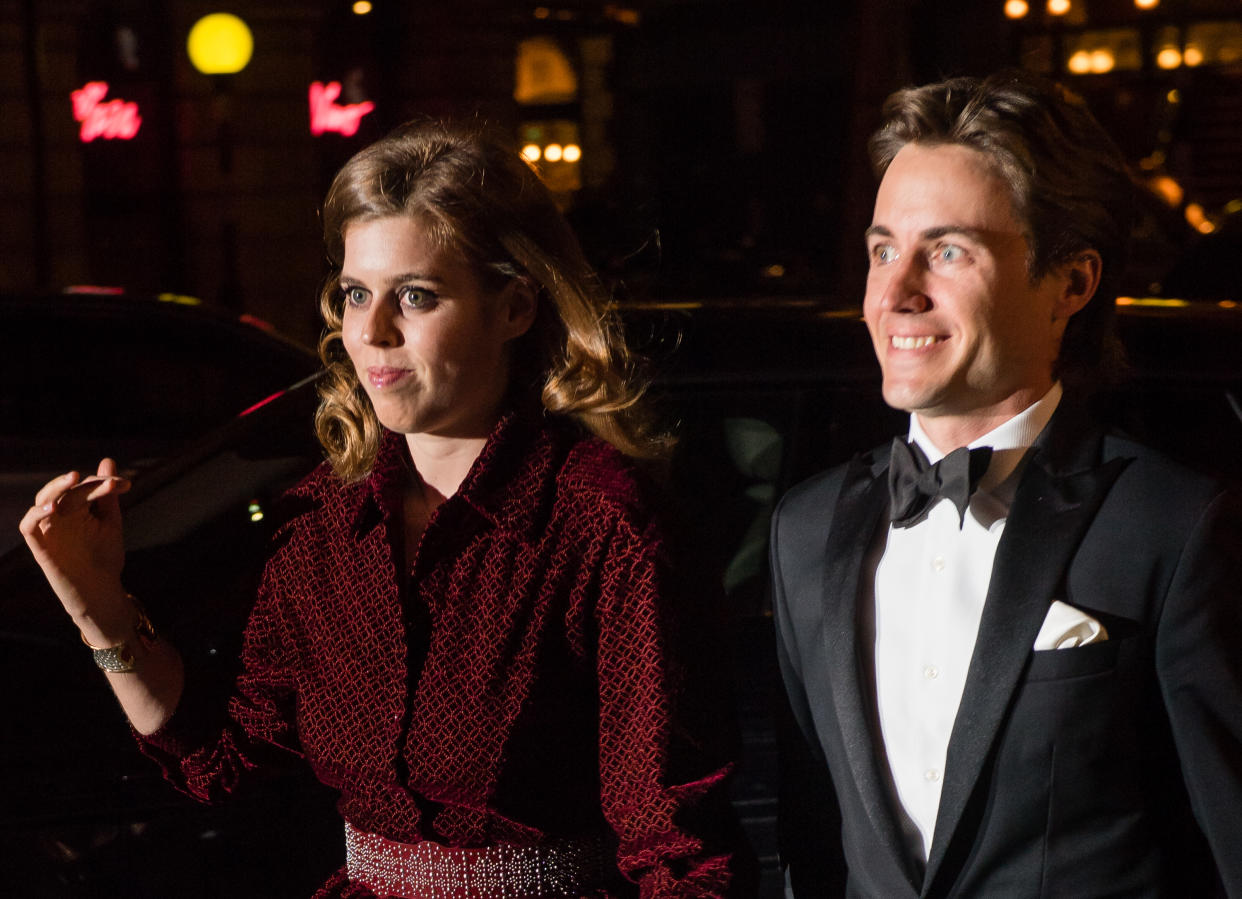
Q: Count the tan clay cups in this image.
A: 0